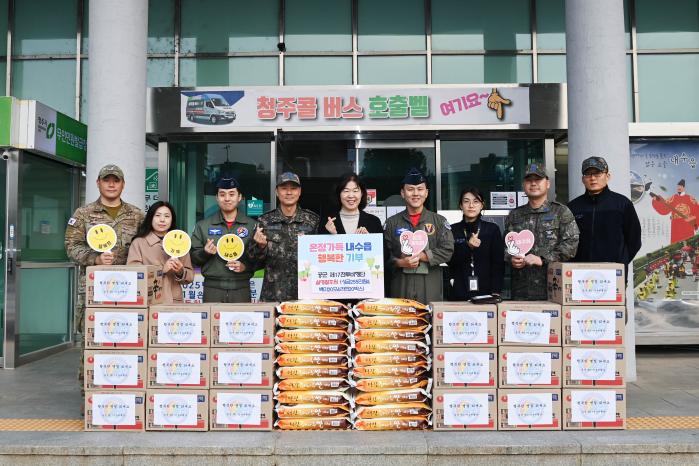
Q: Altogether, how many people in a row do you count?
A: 9